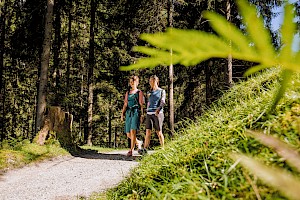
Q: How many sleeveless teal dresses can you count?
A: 1